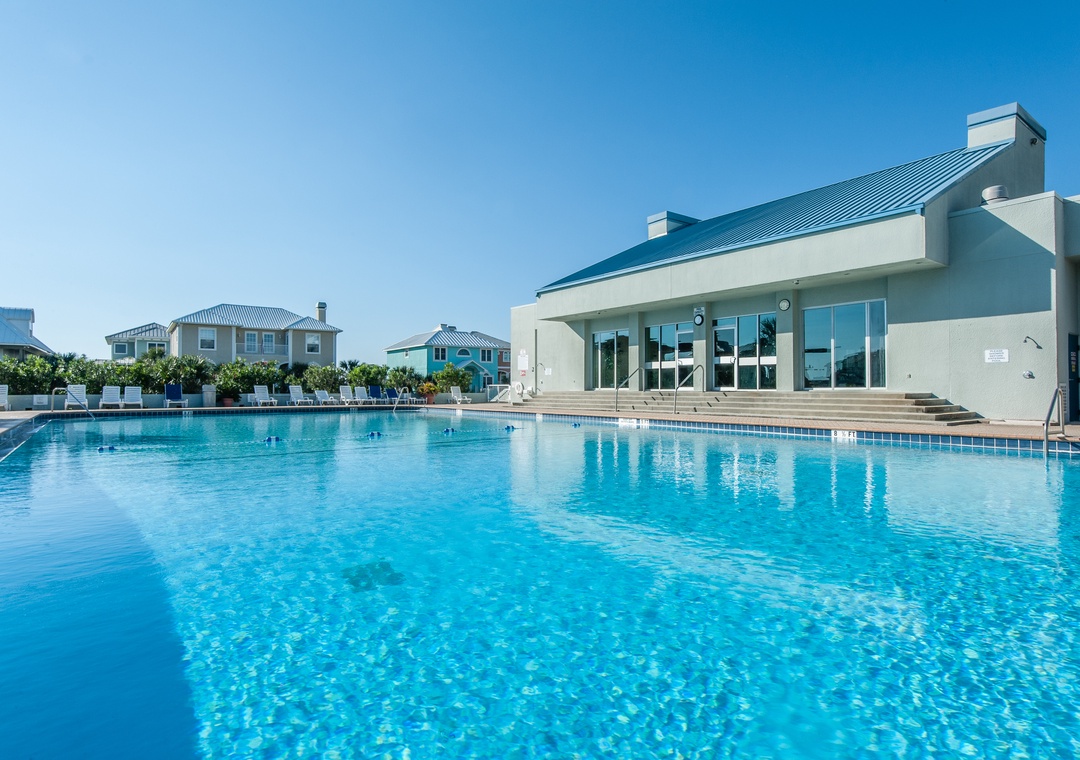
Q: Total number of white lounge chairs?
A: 10